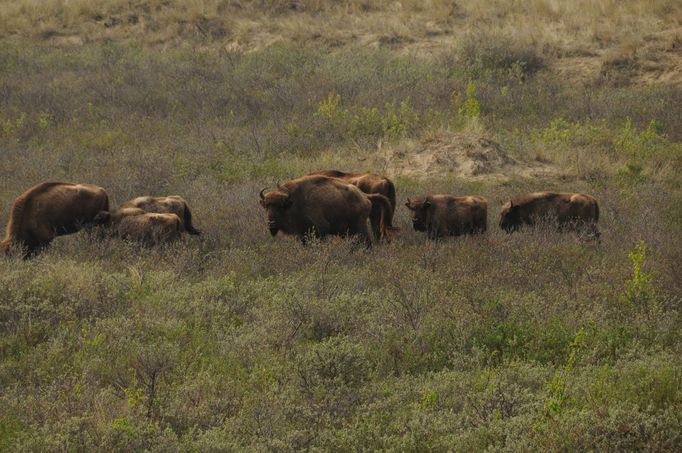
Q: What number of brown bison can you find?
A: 7